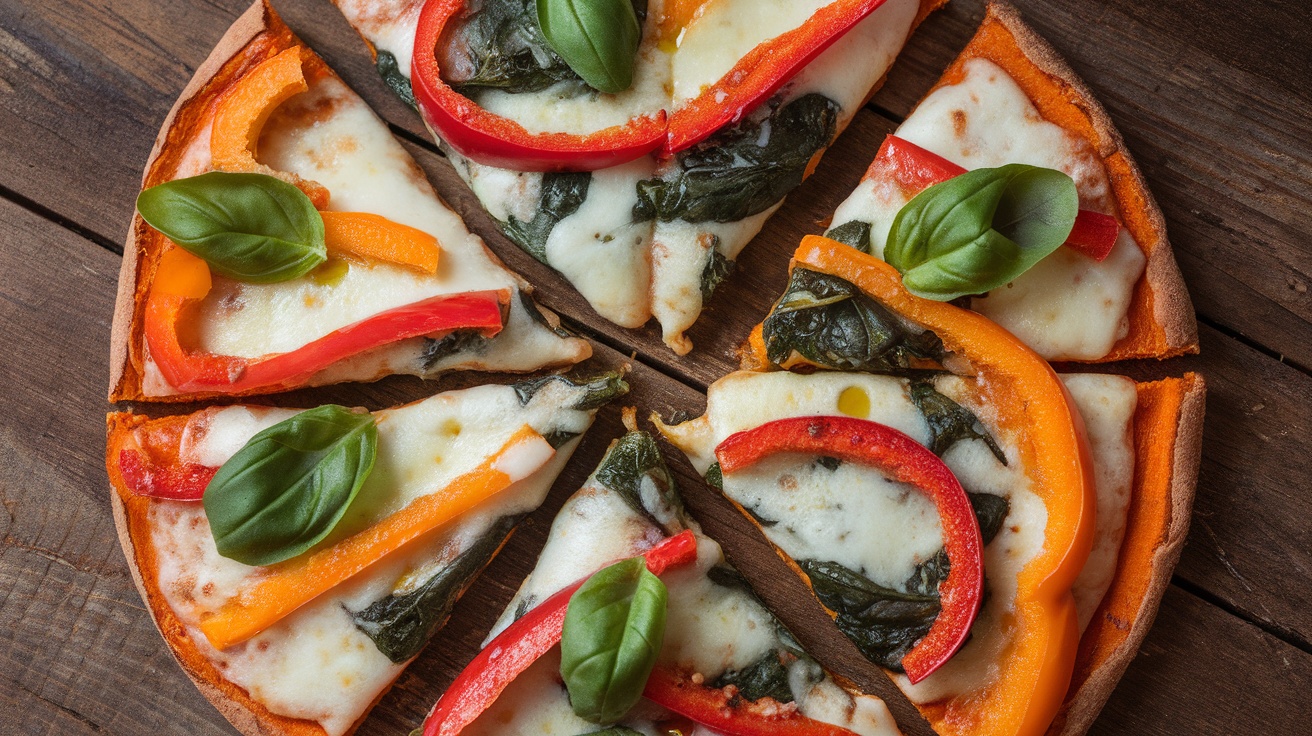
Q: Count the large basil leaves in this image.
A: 5